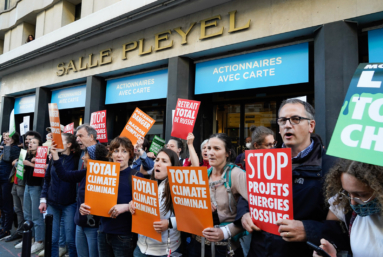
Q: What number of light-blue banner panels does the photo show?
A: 5